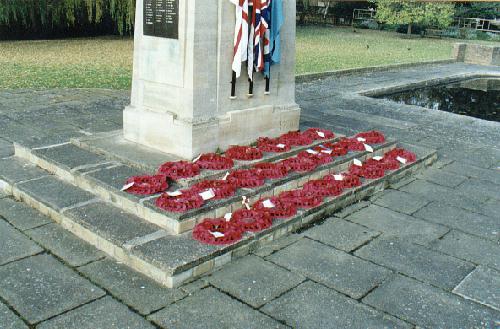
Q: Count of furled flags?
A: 3